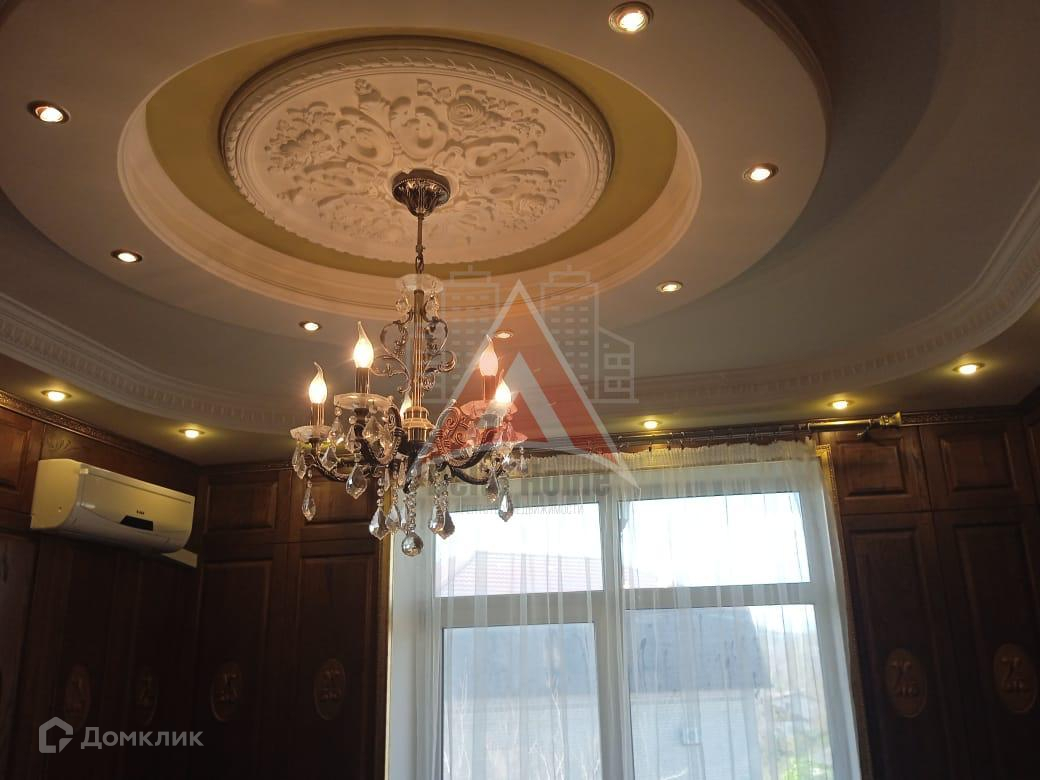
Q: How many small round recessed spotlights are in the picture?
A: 12